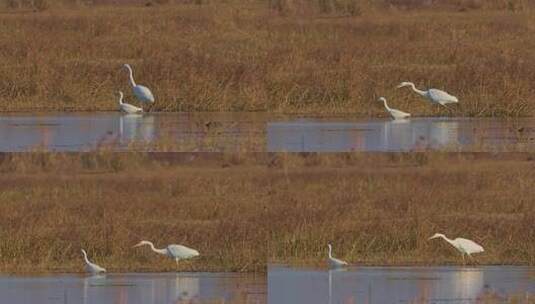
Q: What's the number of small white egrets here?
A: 4